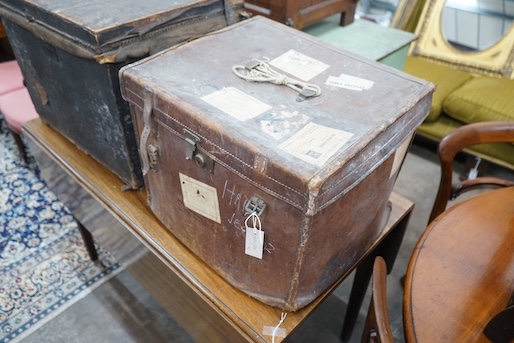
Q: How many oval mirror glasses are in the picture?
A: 1